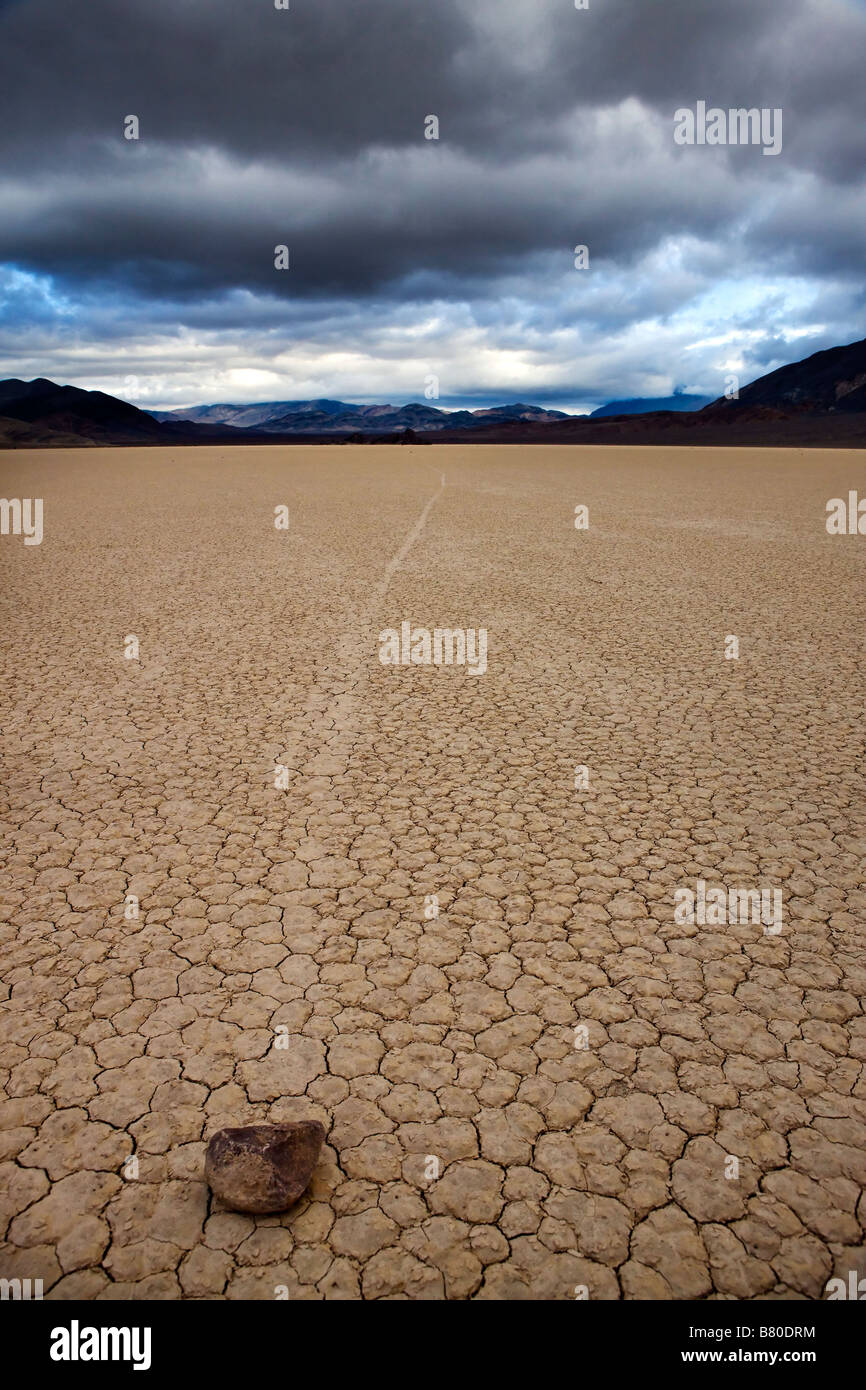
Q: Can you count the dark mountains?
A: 2